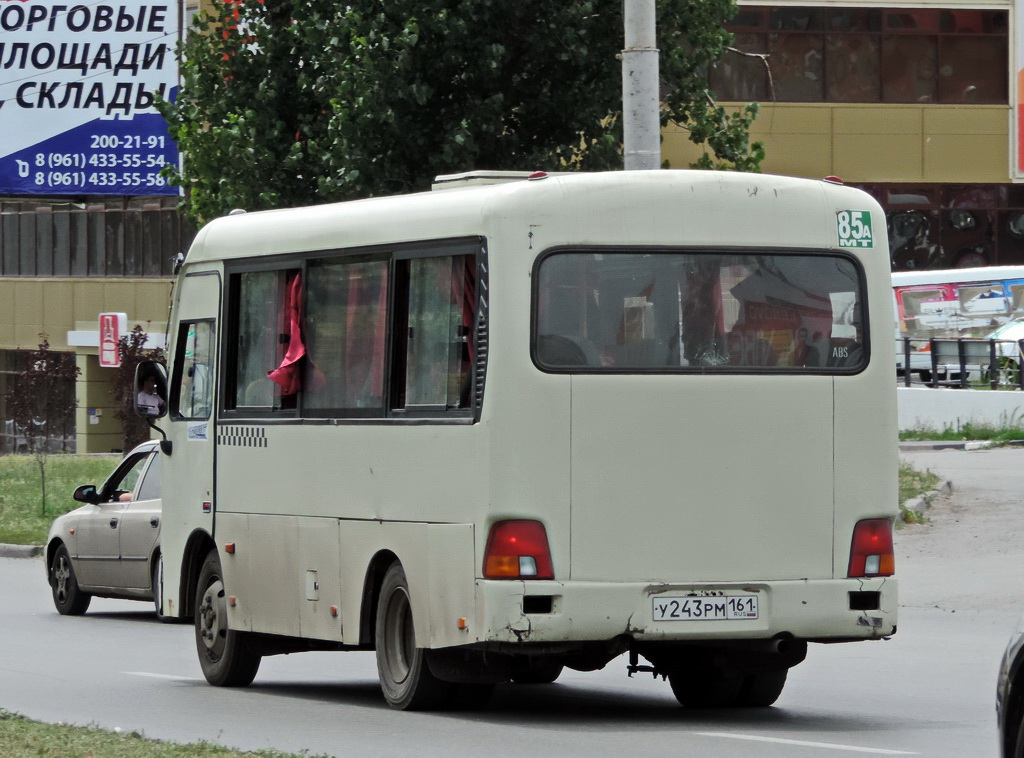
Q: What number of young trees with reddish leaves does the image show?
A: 2